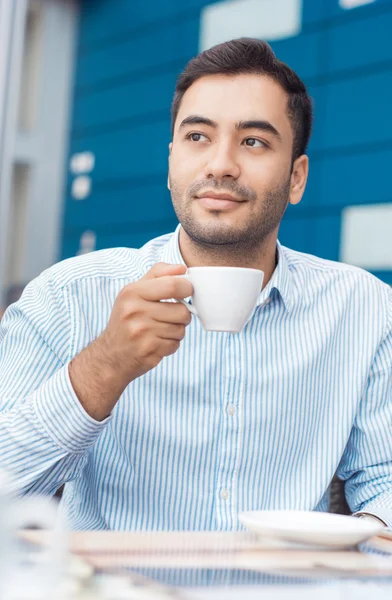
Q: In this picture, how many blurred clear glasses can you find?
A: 1